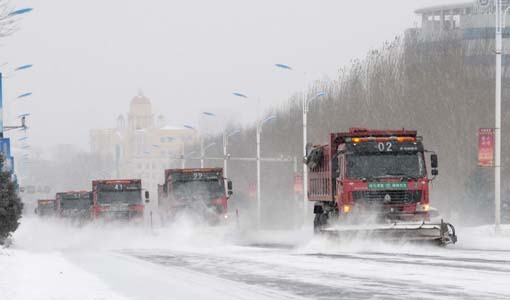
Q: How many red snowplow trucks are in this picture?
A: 5